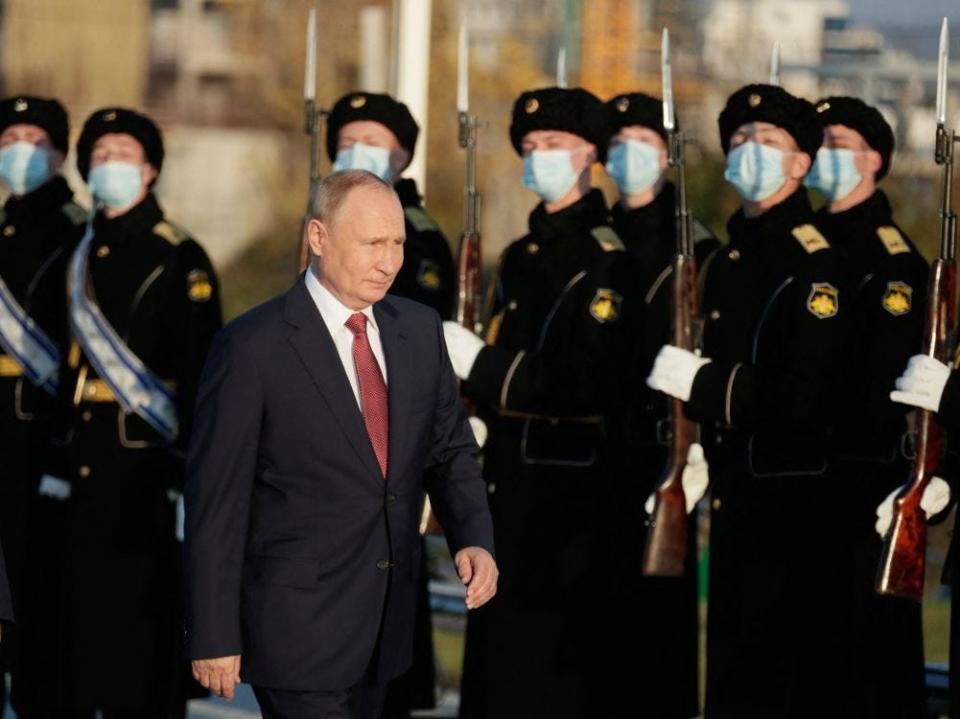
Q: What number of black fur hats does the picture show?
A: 7